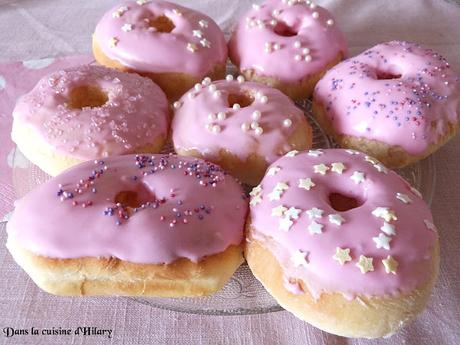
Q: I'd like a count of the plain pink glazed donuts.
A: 0